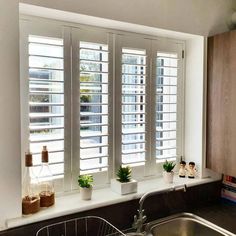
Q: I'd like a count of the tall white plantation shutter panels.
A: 4